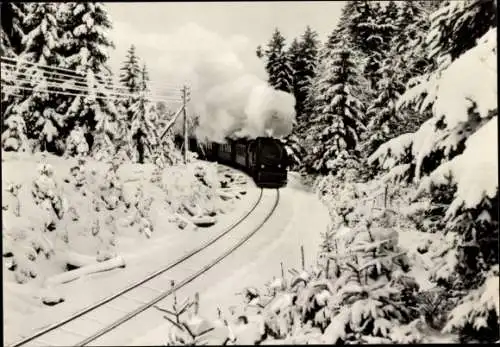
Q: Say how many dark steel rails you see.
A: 2